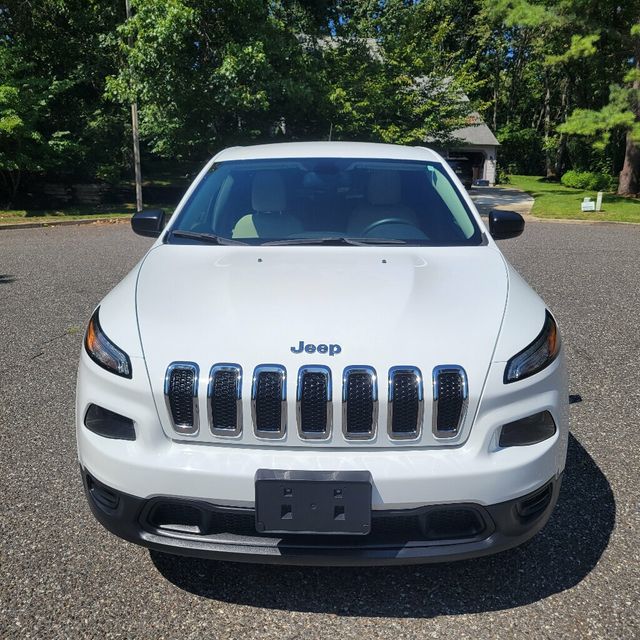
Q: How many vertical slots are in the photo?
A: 7